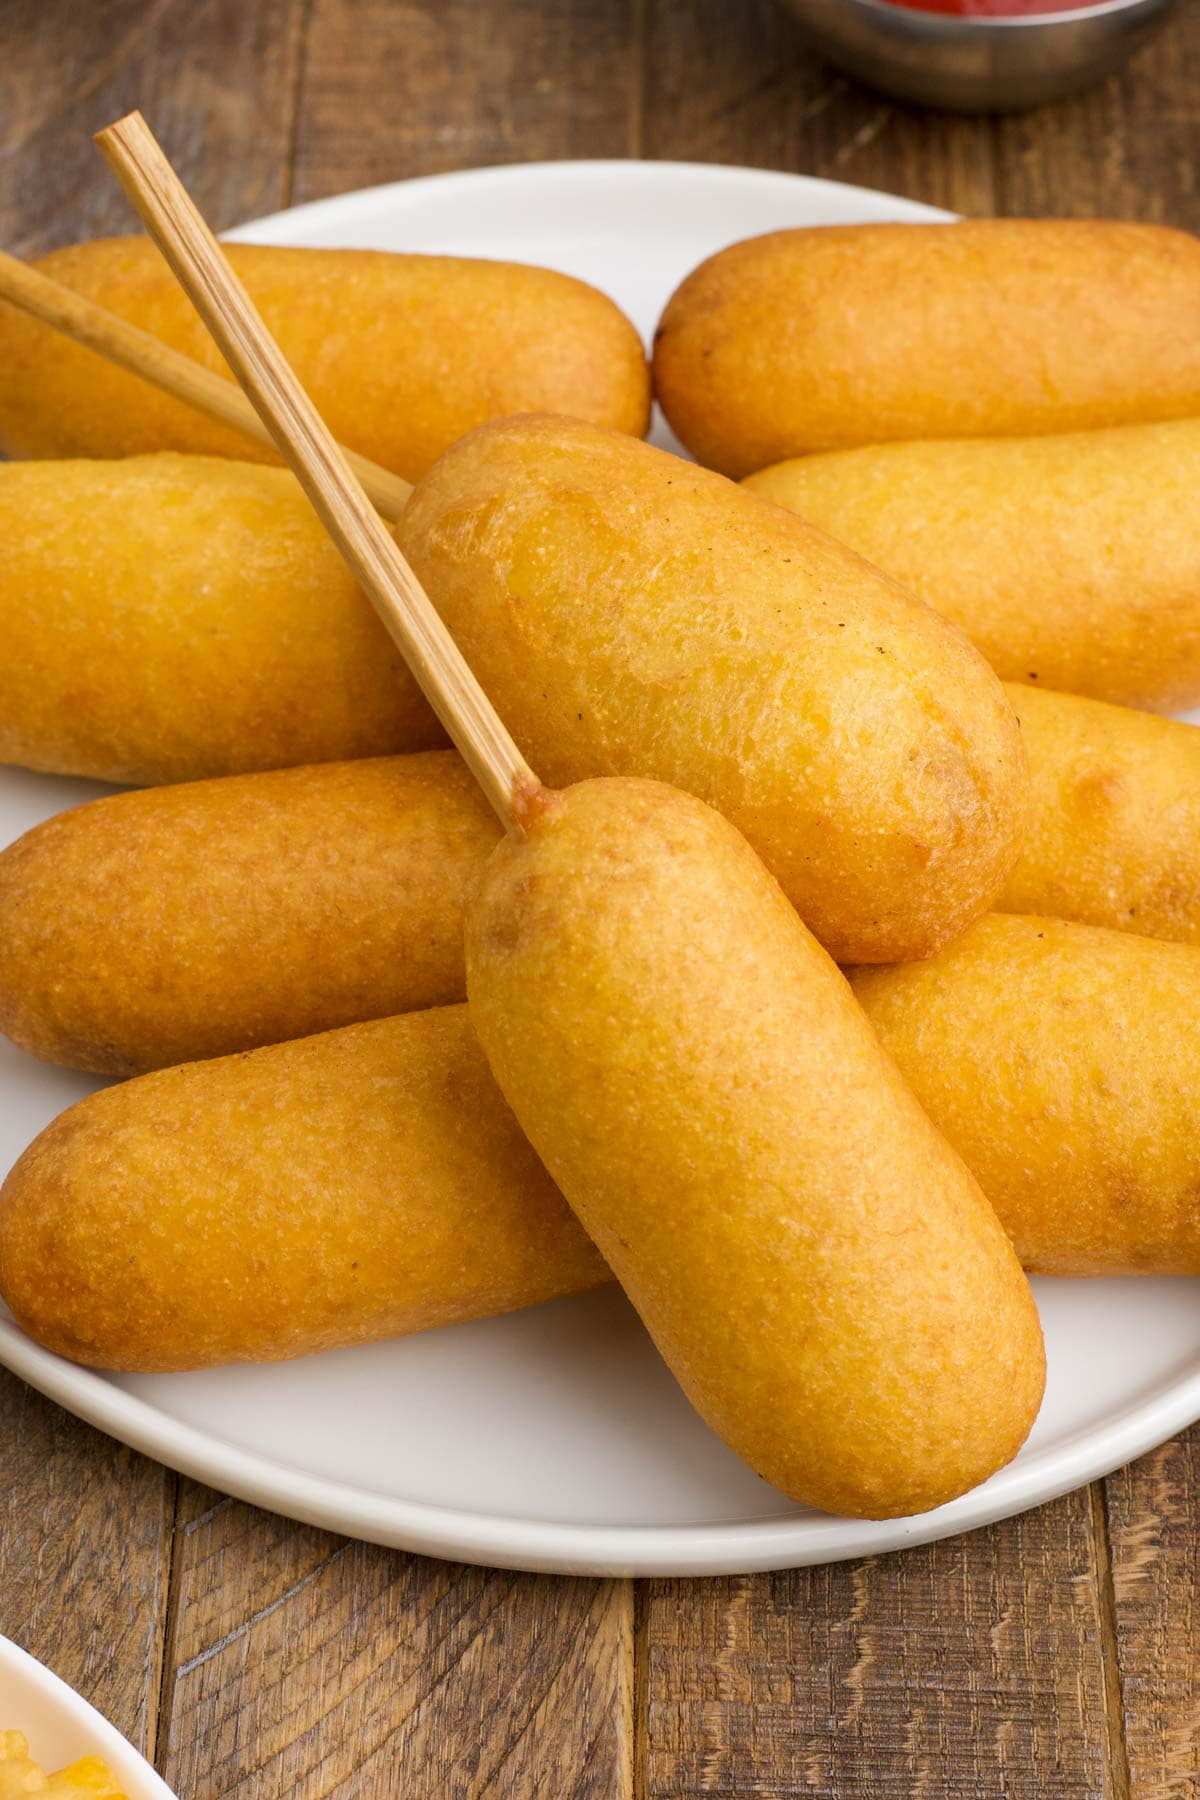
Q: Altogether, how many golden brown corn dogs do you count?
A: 10